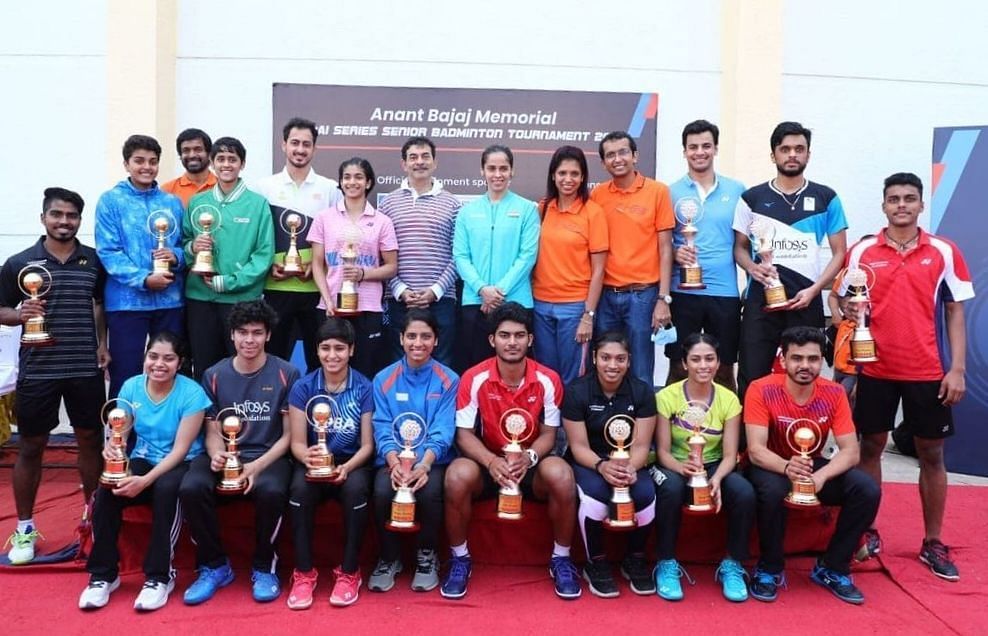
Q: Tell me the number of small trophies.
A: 8